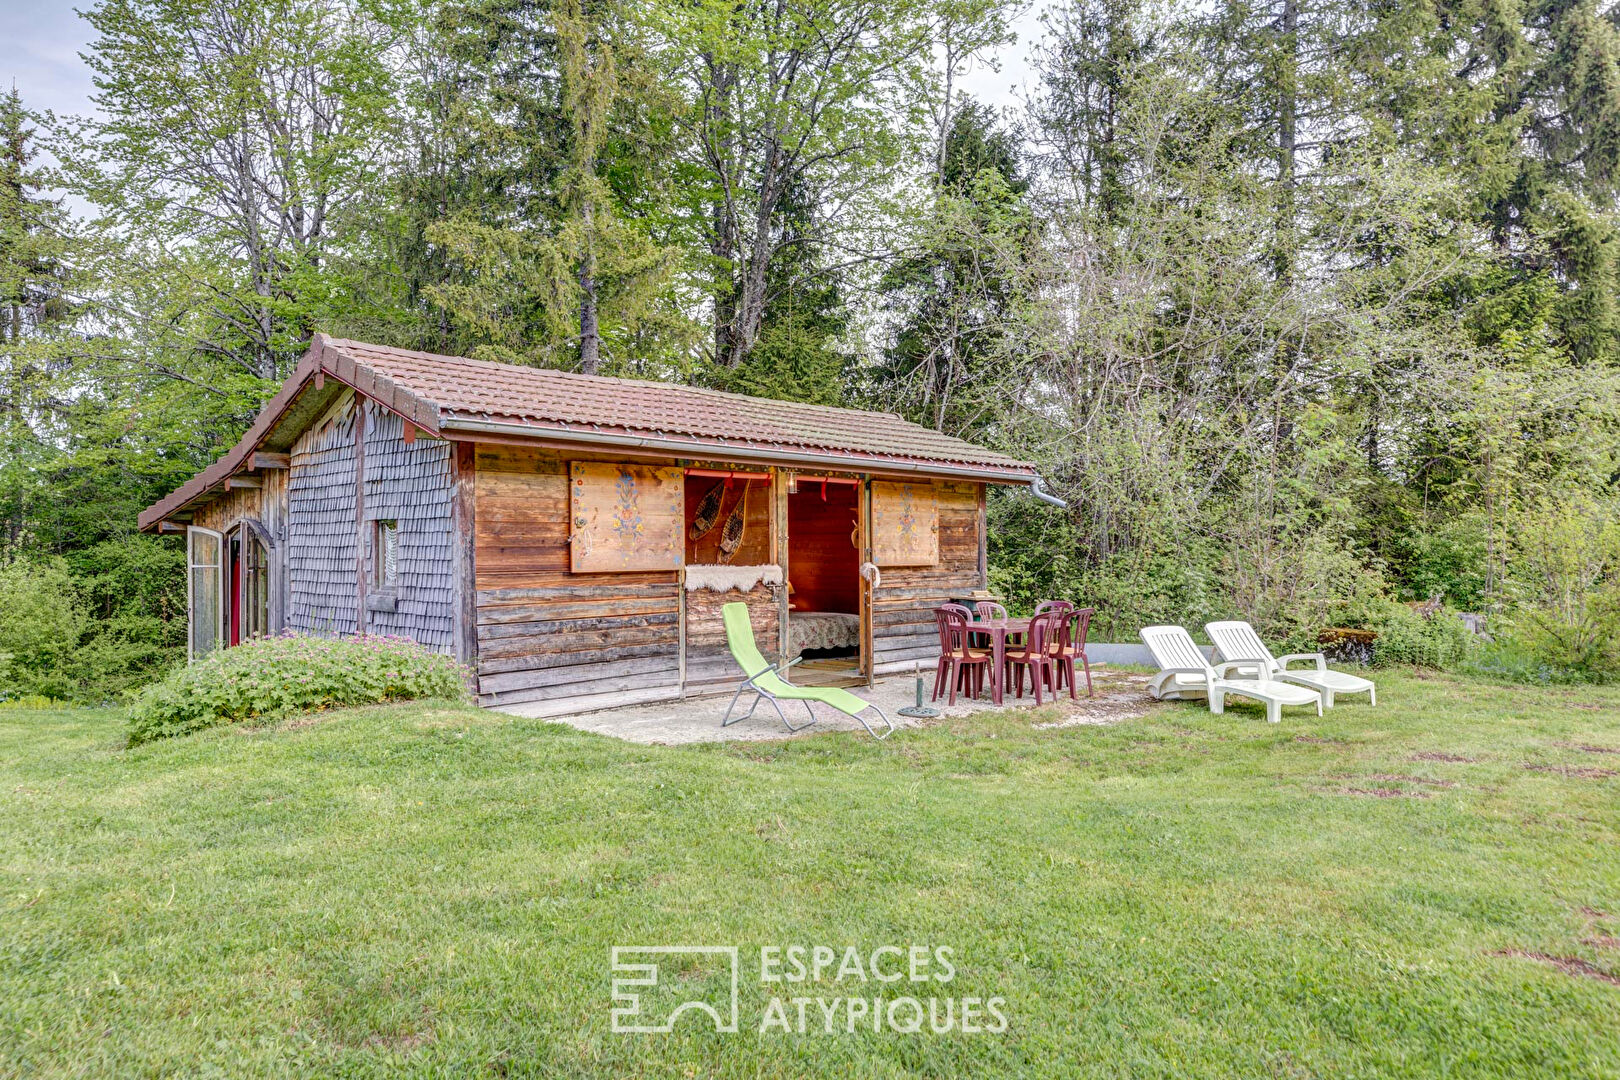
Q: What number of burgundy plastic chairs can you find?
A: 6